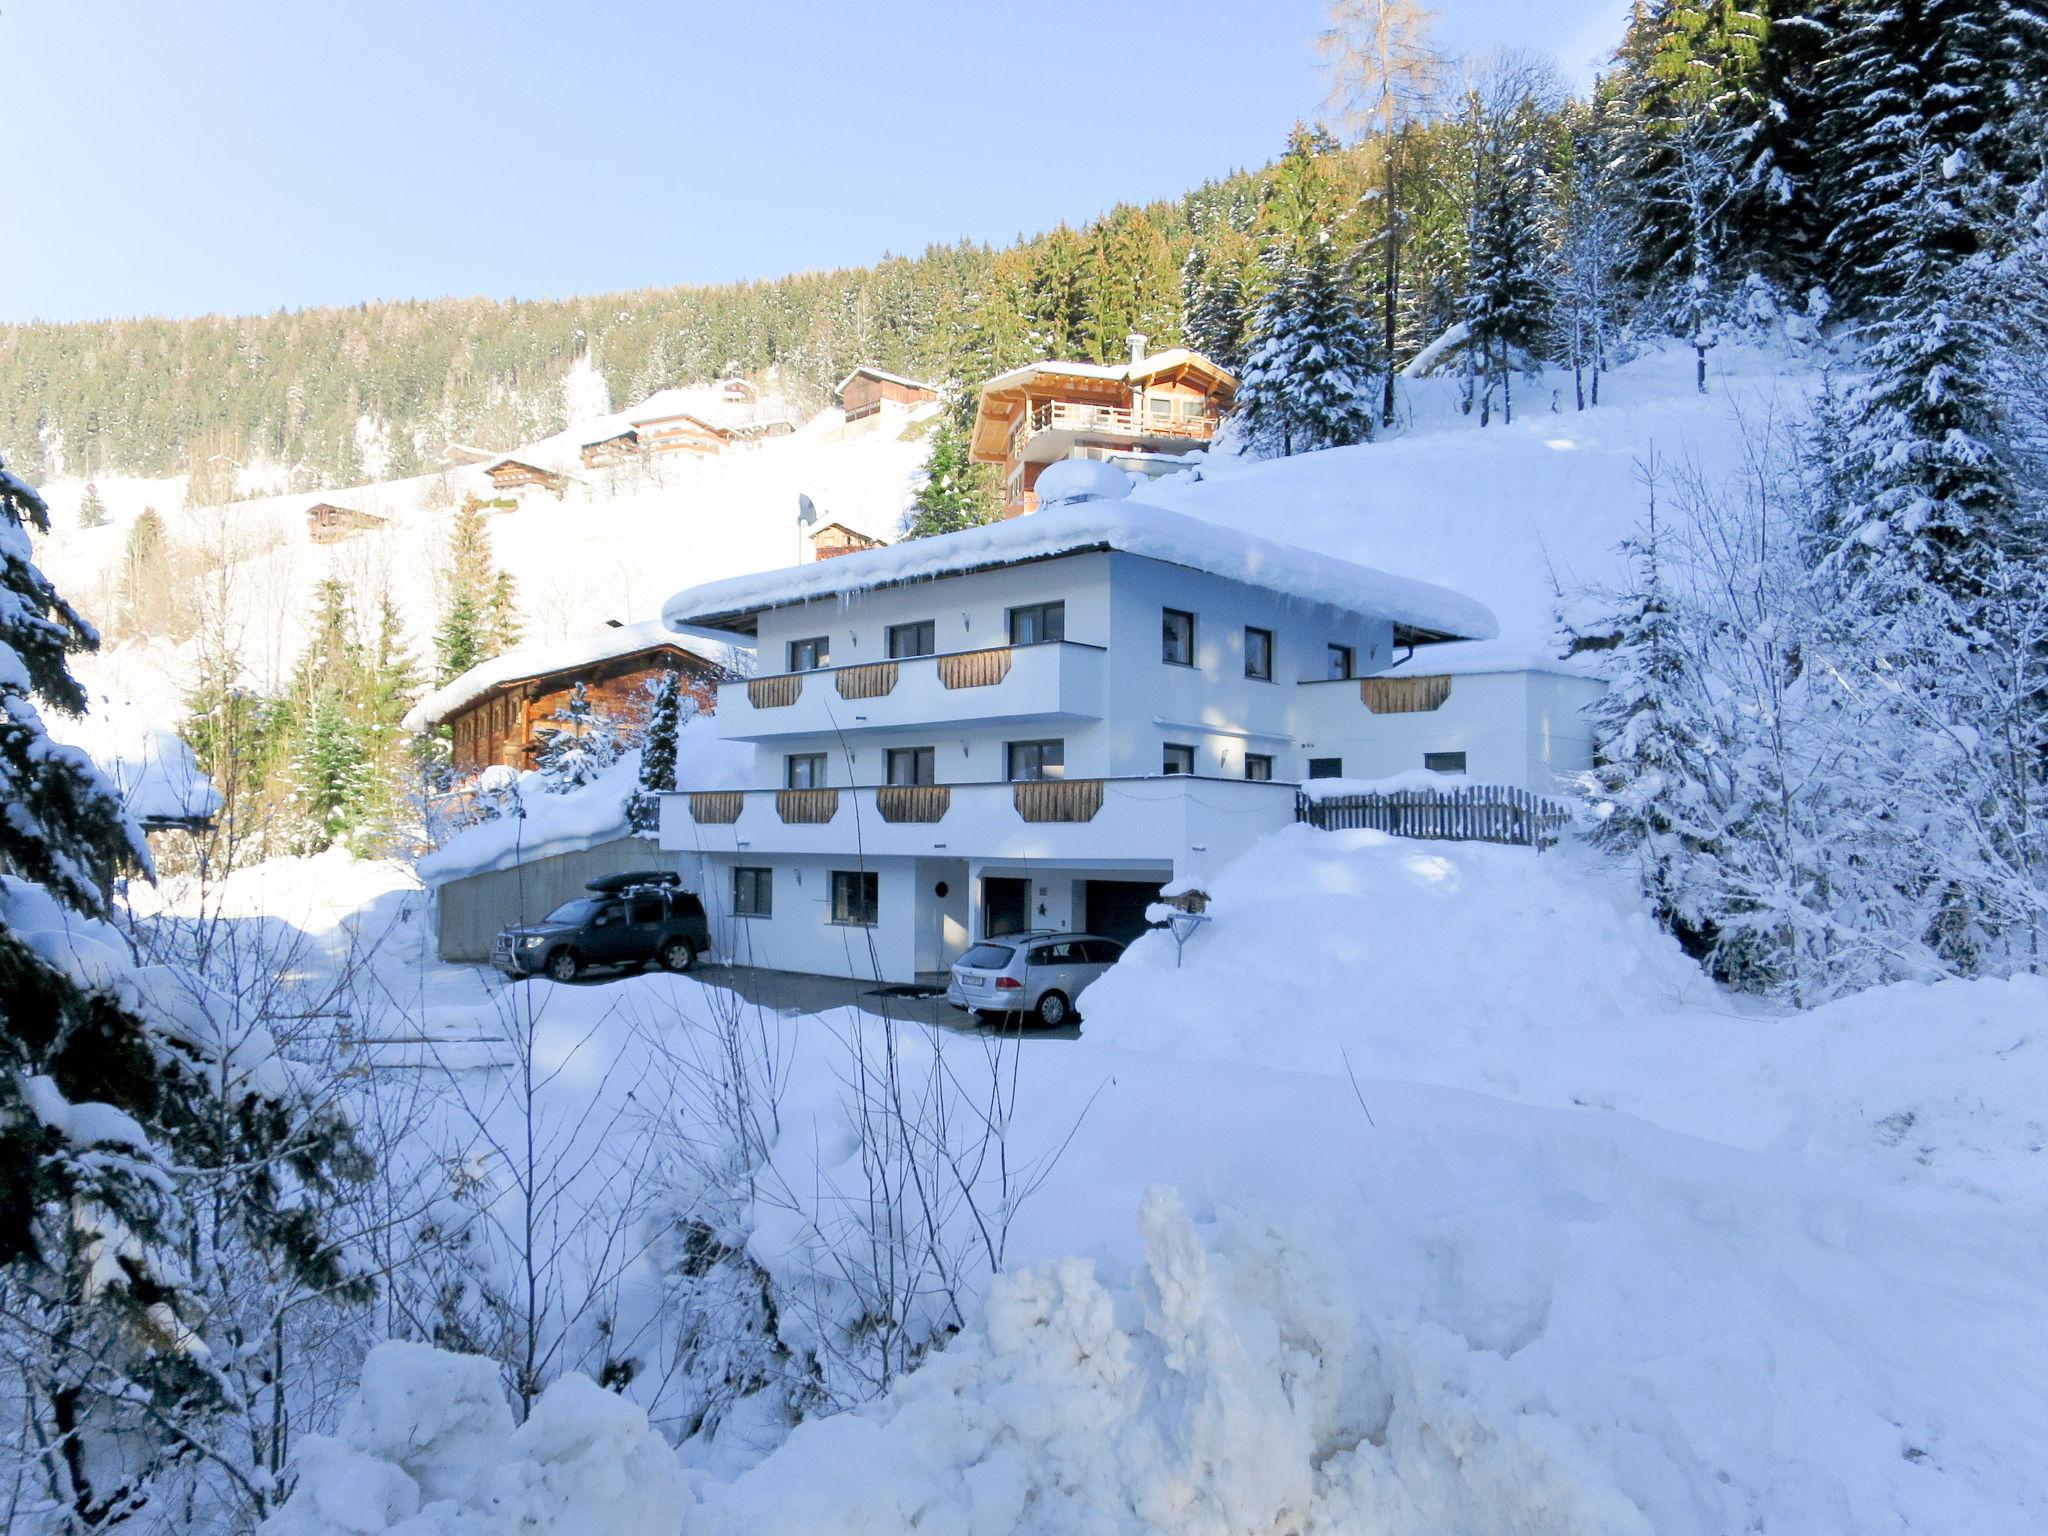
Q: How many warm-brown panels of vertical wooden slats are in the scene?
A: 8